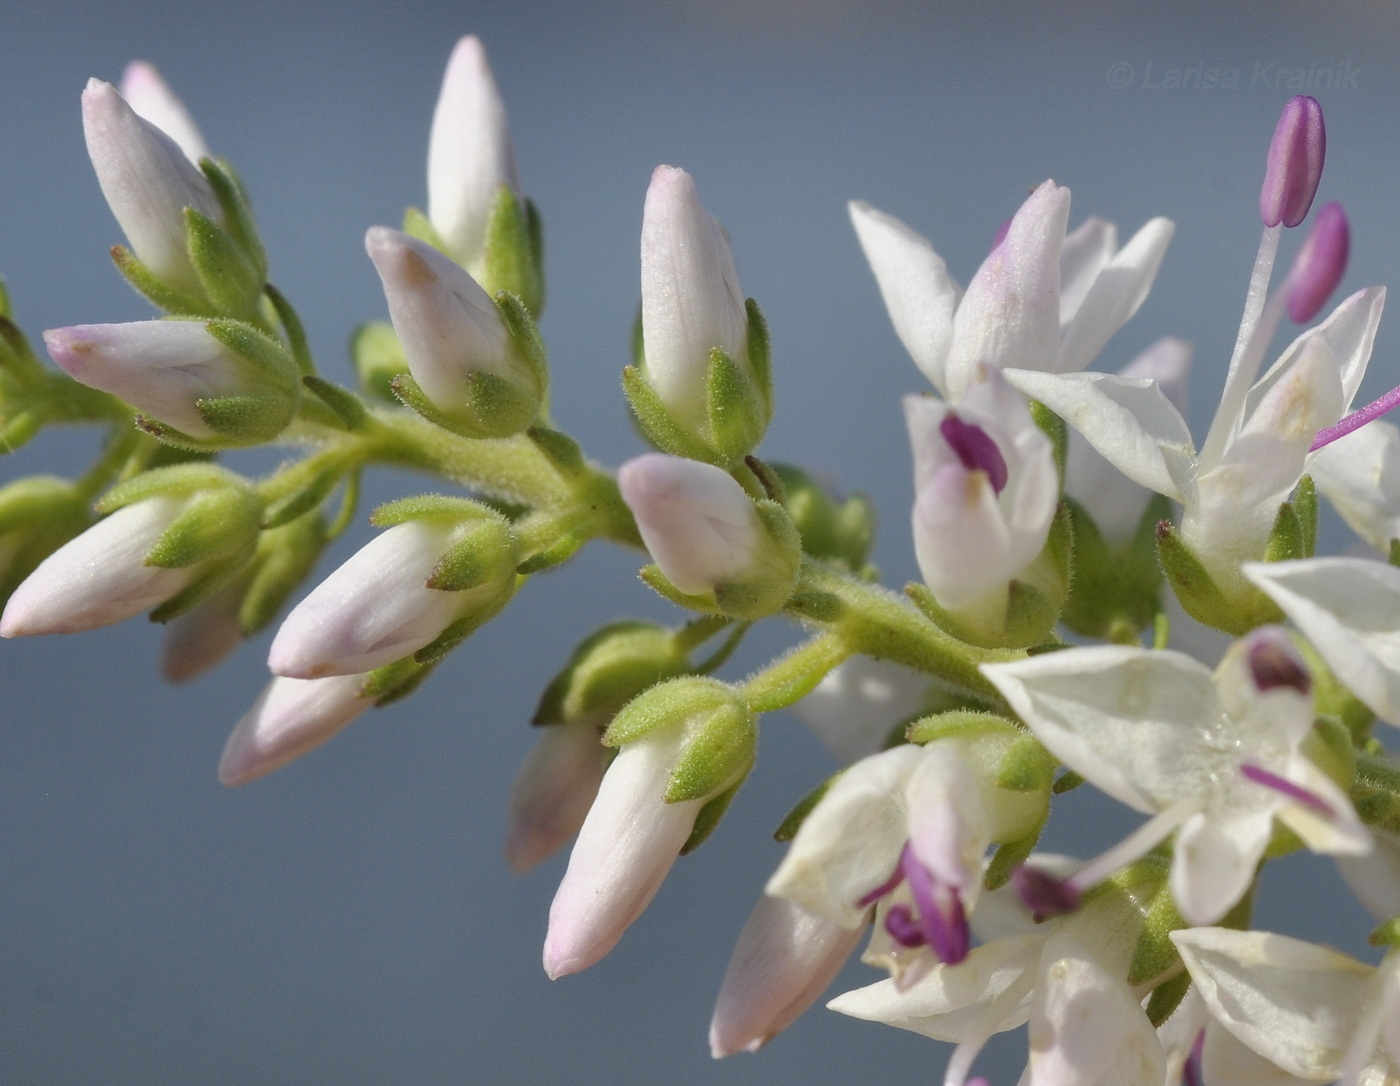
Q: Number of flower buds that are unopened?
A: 14